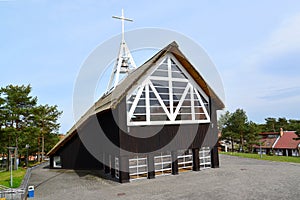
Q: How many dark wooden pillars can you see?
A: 5